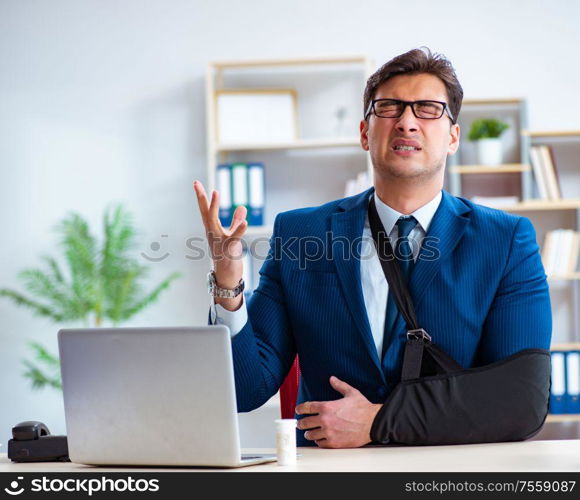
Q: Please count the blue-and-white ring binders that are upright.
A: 4